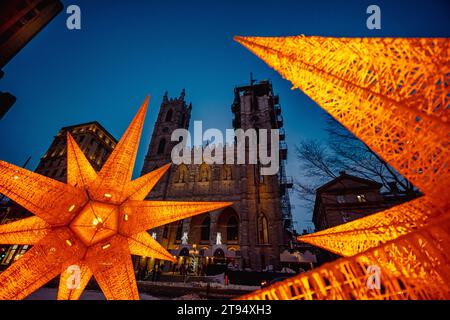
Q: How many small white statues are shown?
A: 3